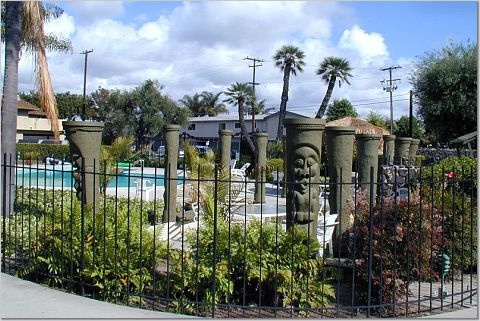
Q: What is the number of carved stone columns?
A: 10